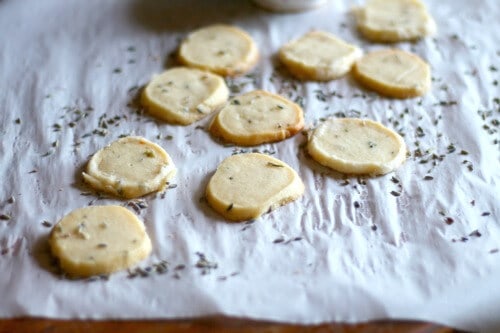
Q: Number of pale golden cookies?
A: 10